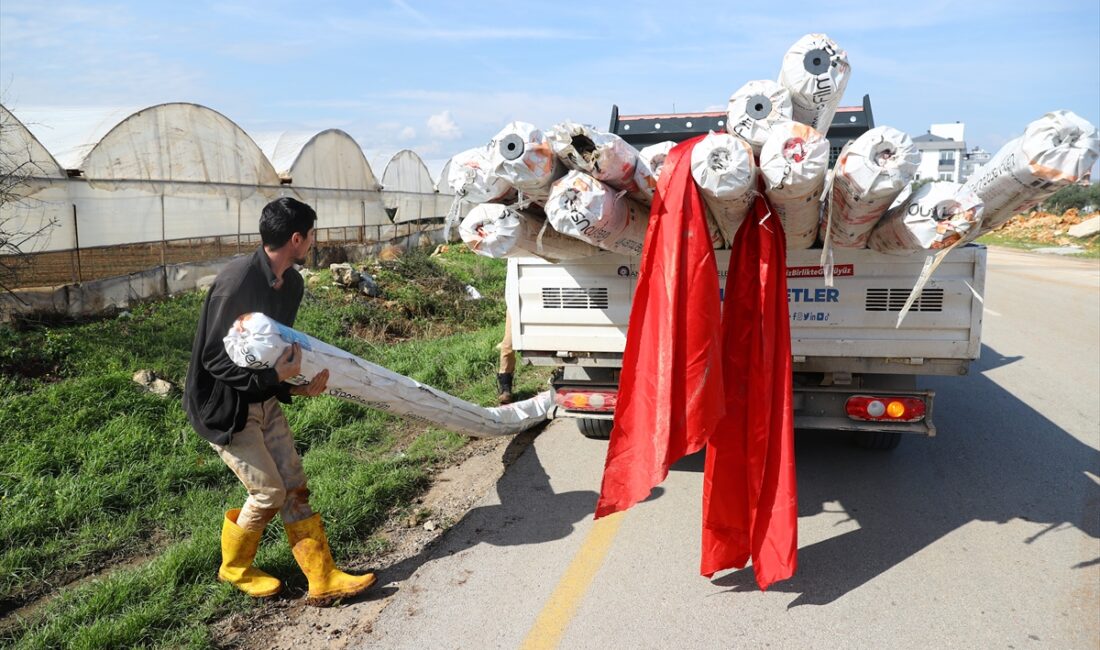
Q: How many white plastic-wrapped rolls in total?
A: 14